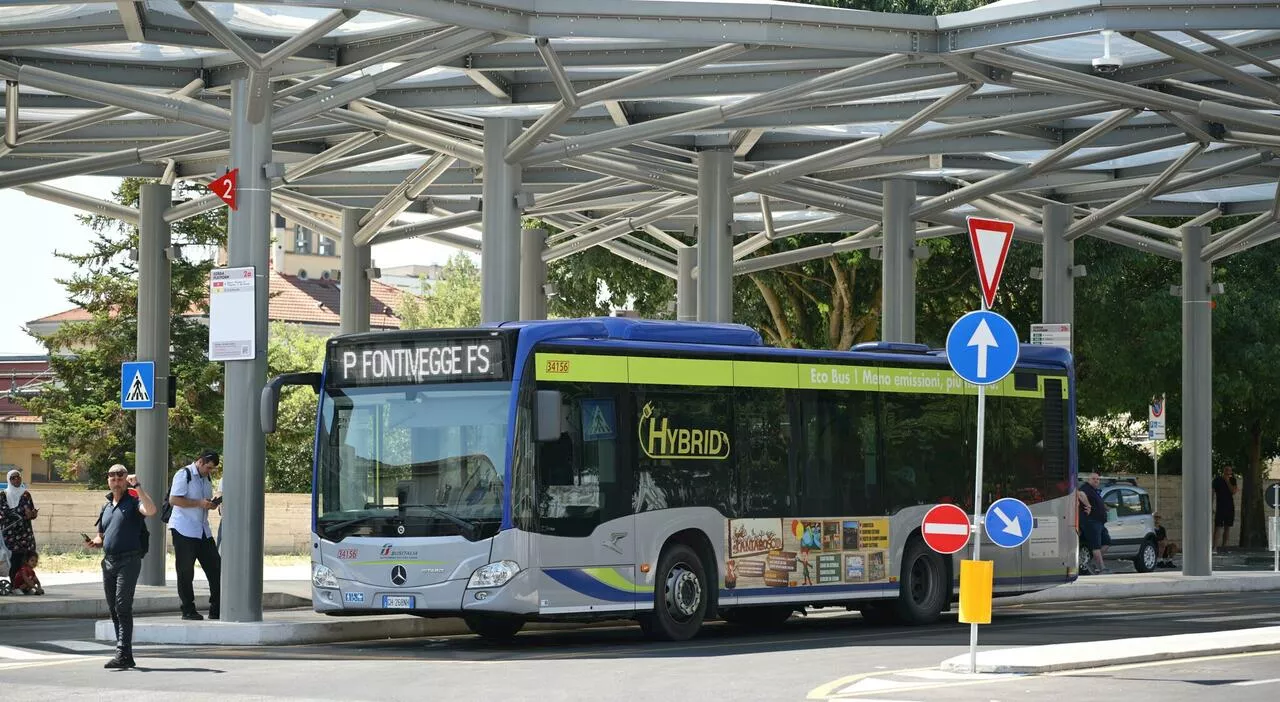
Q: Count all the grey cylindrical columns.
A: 10